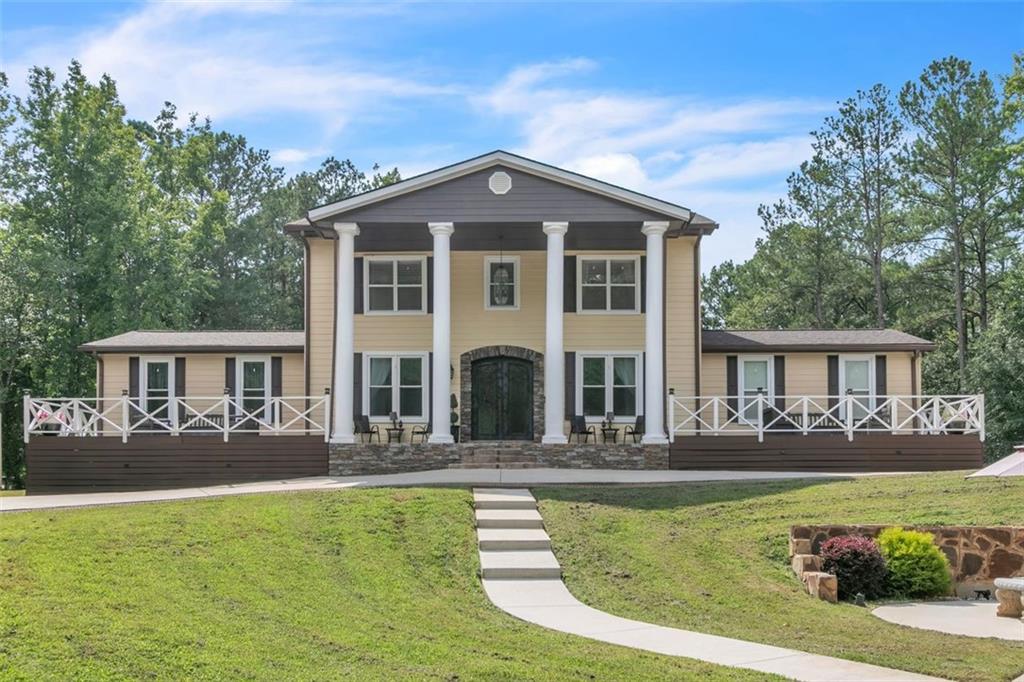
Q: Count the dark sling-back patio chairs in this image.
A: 4